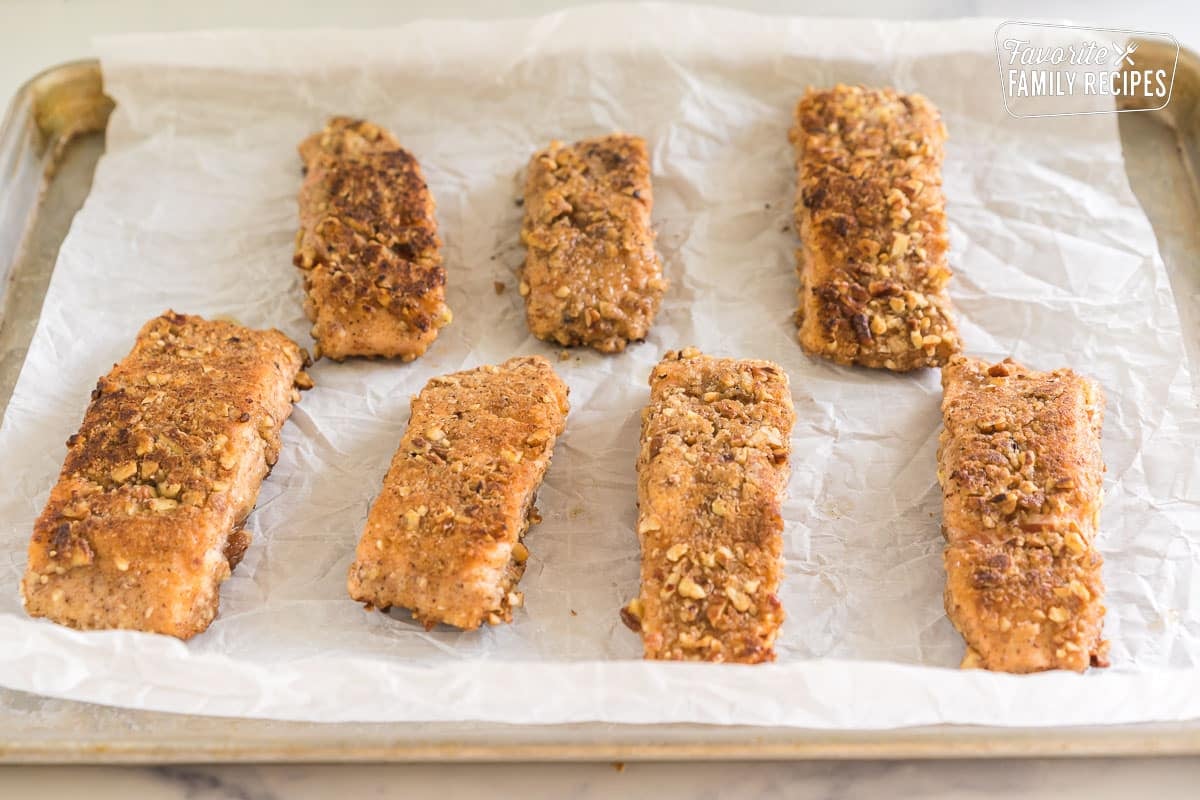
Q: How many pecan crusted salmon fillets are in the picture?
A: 7